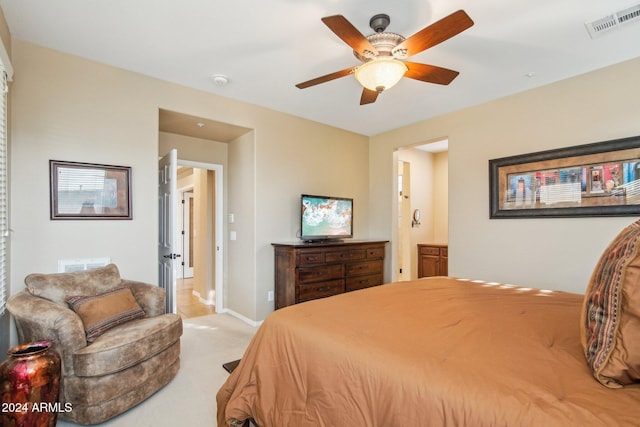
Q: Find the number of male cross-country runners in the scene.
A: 0